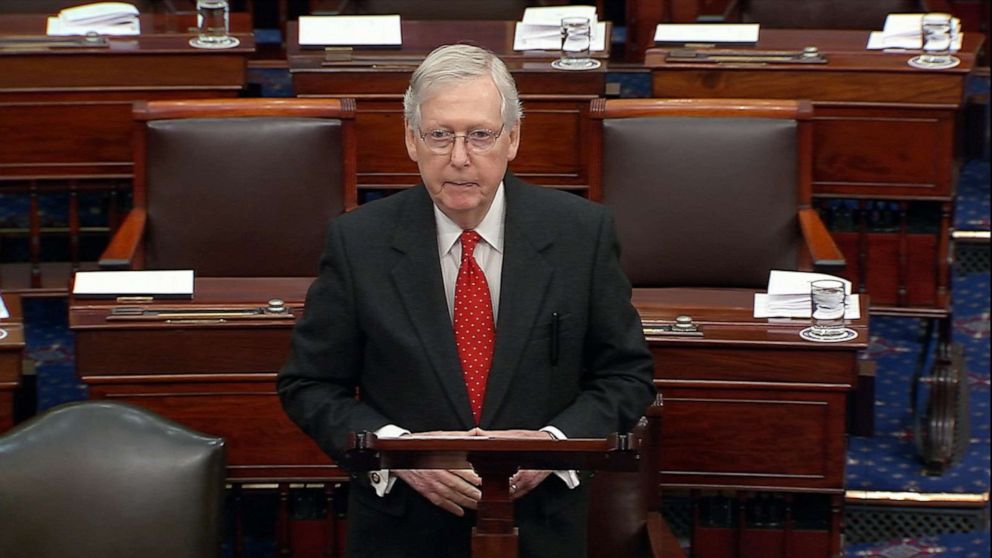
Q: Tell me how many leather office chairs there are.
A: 3